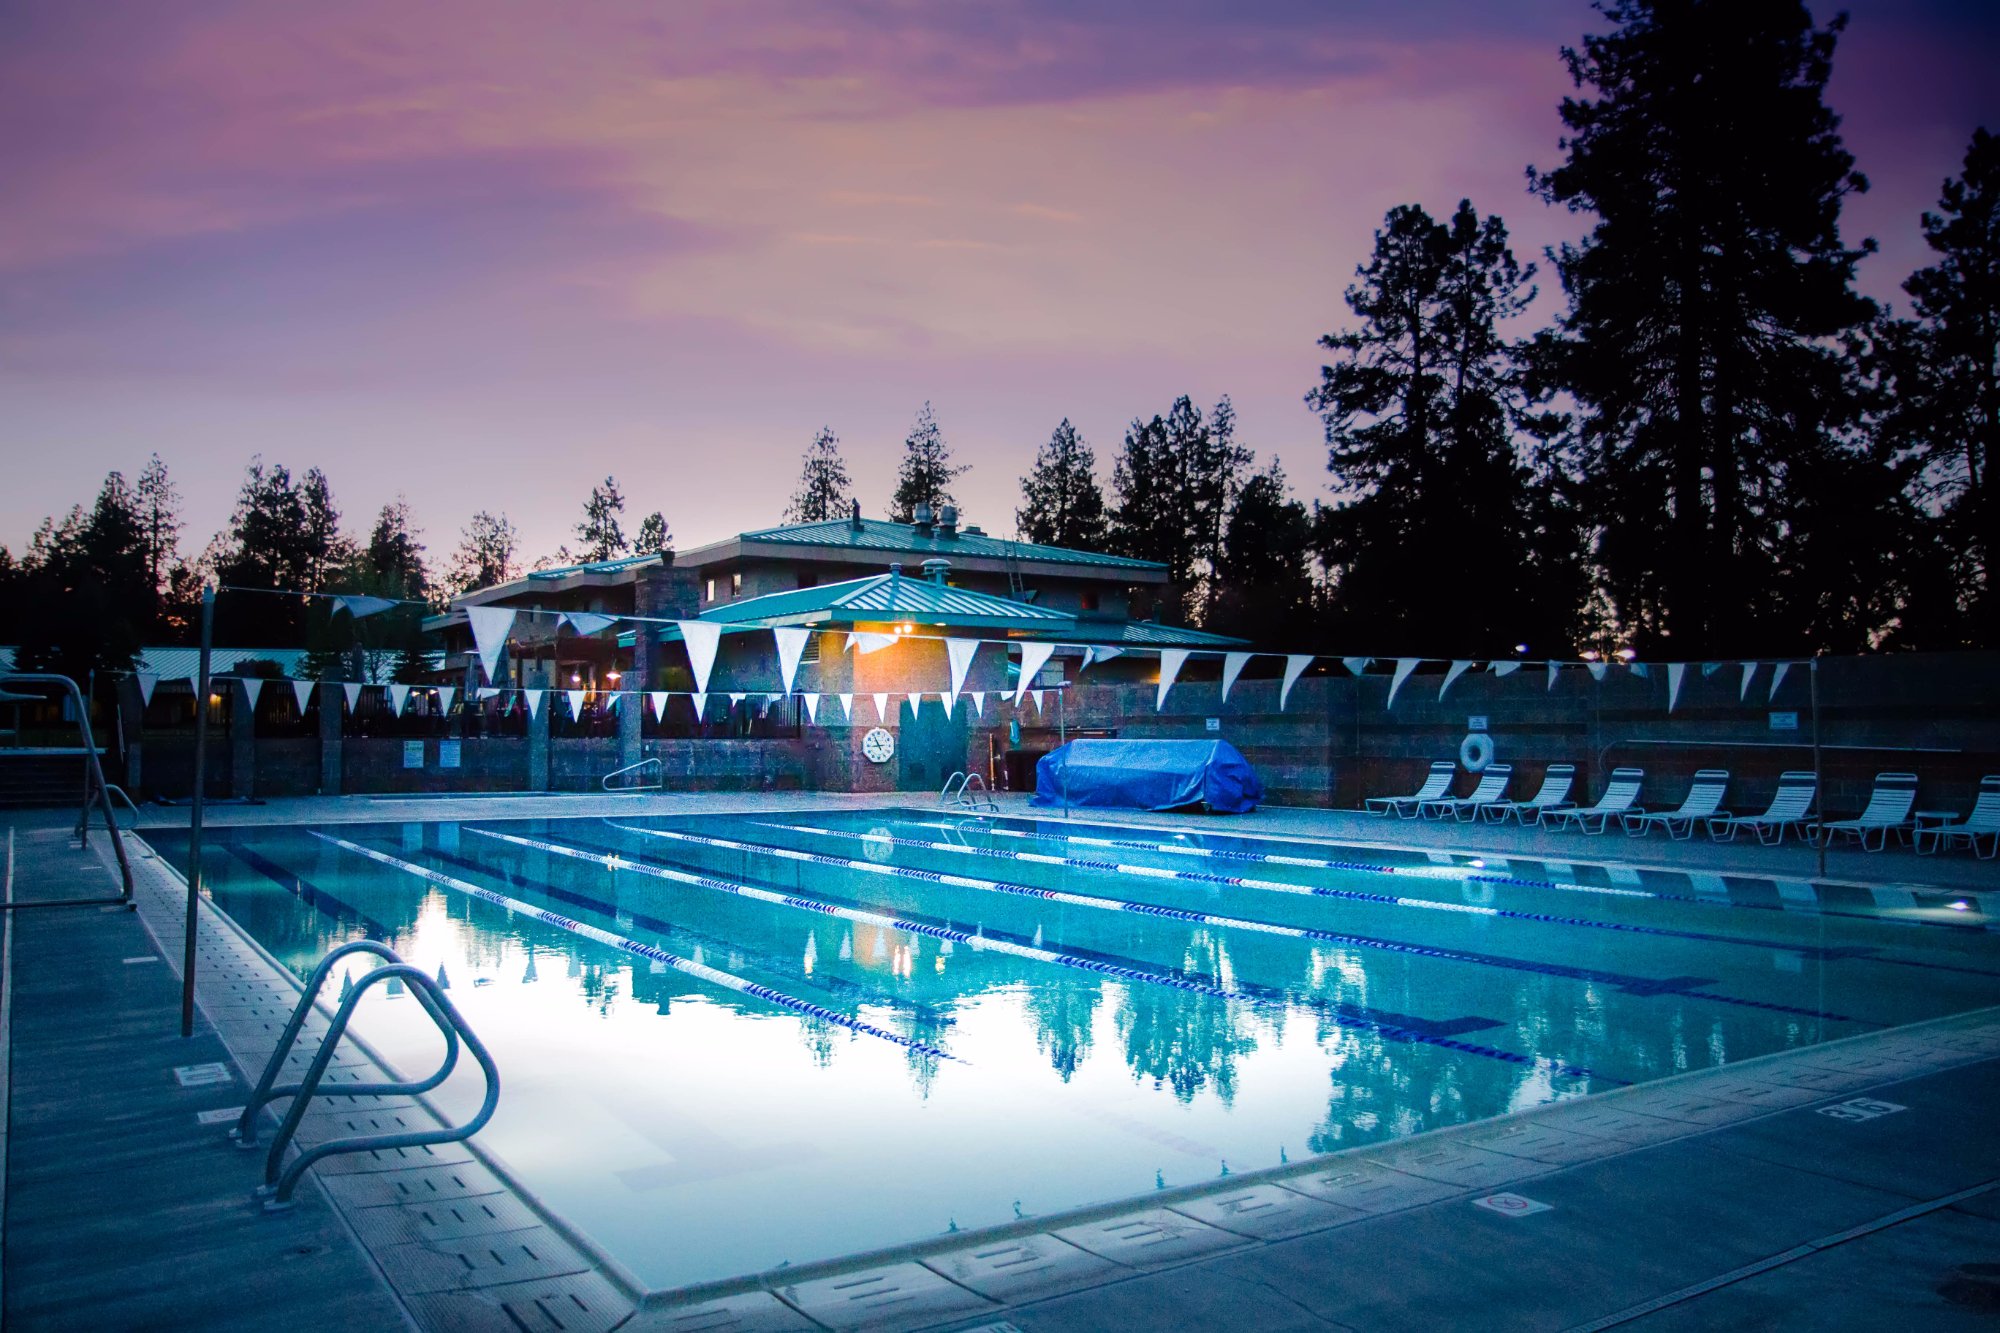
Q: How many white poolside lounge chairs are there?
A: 8